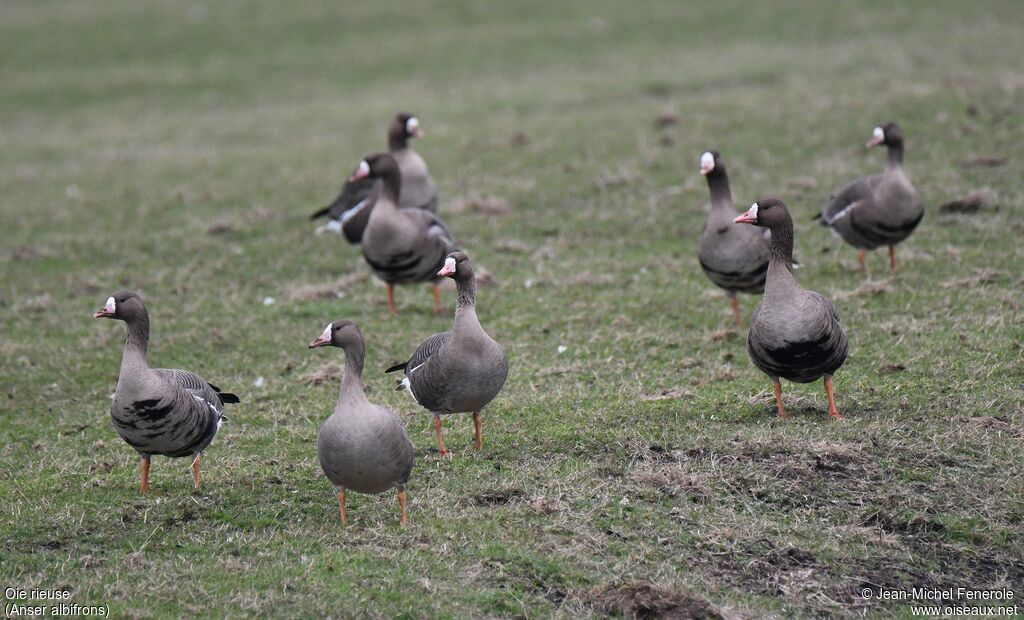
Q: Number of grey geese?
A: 8